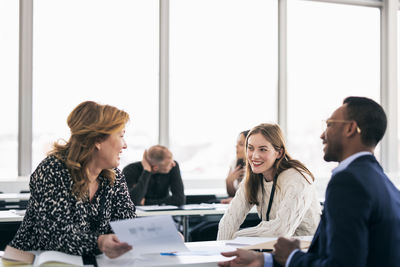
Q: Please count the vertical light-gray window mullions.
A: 4